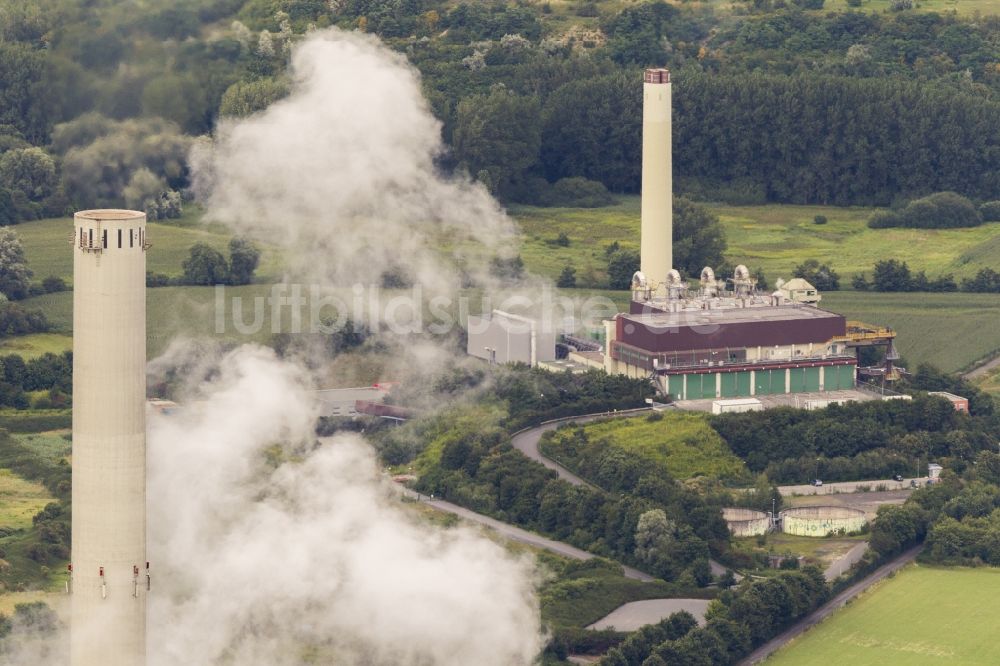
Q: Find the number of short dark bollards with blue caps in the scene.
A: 0